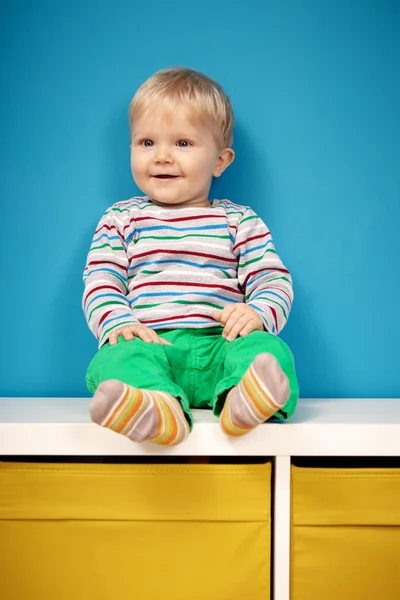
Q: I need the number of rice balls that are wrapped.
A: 0